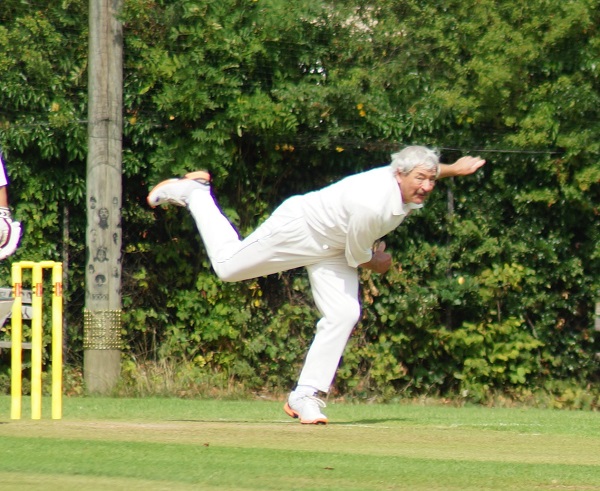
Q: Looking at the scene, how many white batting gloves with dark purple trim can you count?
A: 1